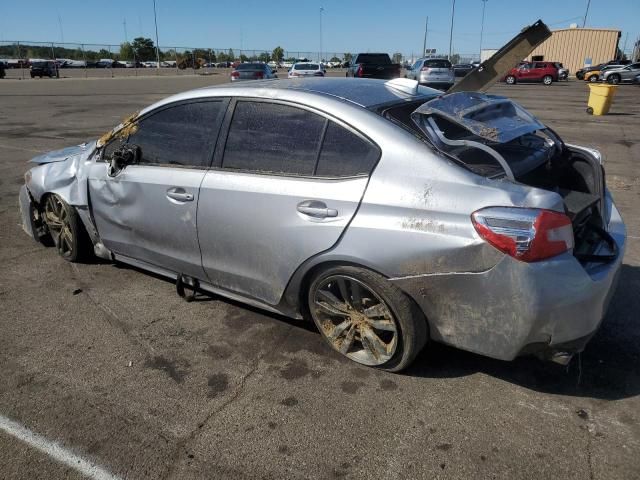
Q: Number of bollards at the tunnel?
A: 0